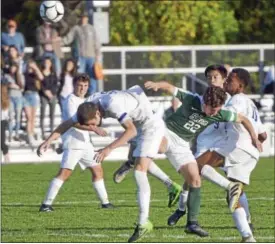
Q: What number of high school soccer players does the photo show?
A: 5